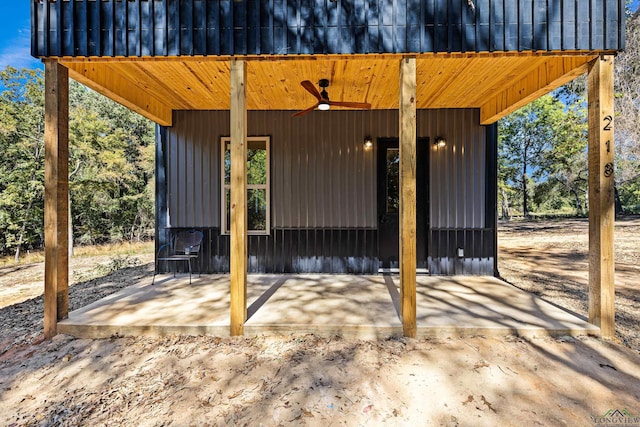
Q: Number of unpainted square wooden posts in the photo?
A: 4